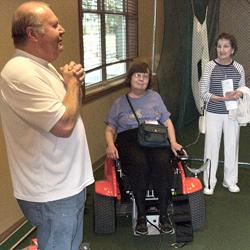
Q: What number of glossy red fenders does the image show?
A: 2